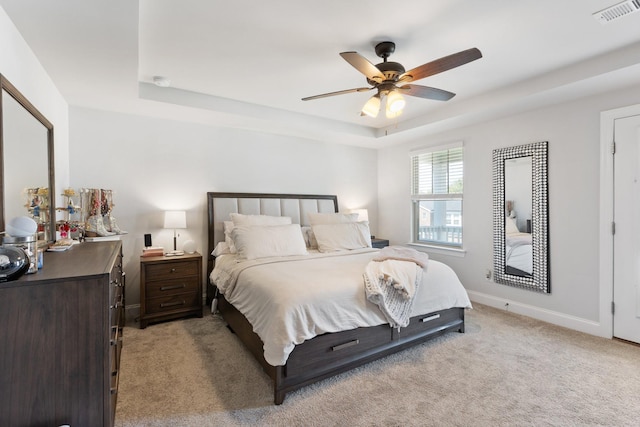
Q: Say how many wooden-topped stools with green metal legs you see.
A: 0